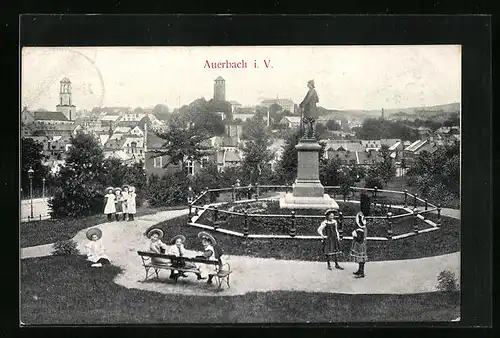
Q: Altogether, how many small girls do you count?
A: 10